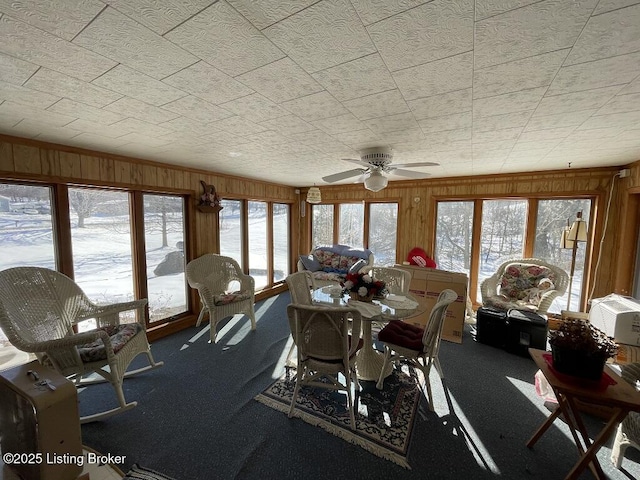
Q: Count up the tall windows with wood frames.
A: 12